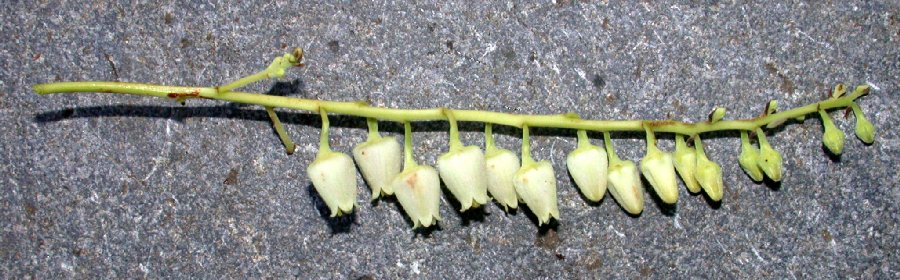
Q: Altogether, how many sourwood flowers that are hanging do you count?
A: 15